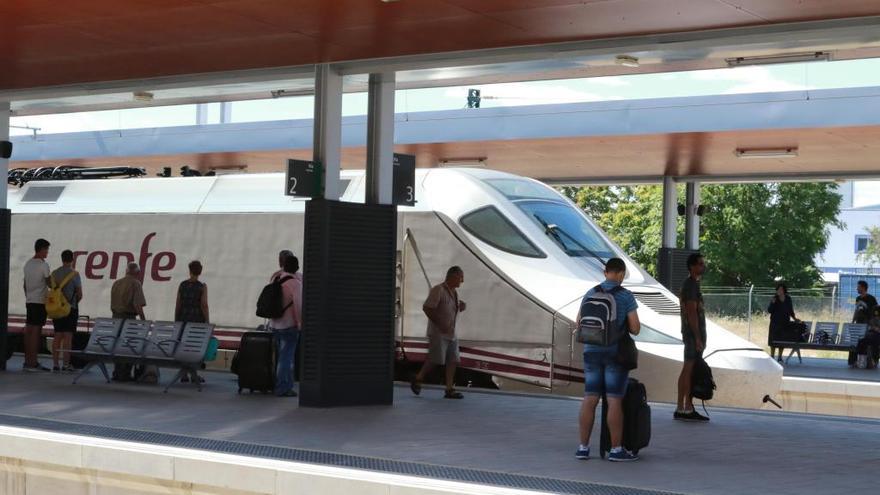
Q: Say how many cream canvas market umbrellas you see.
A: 0